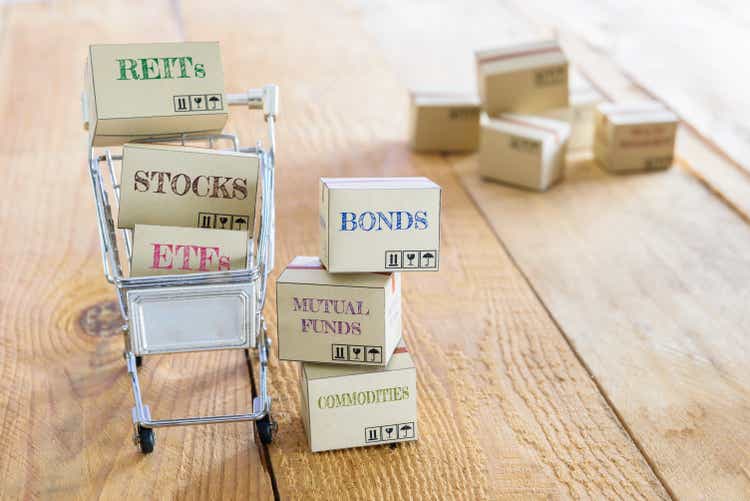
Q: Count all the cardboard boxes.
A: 11